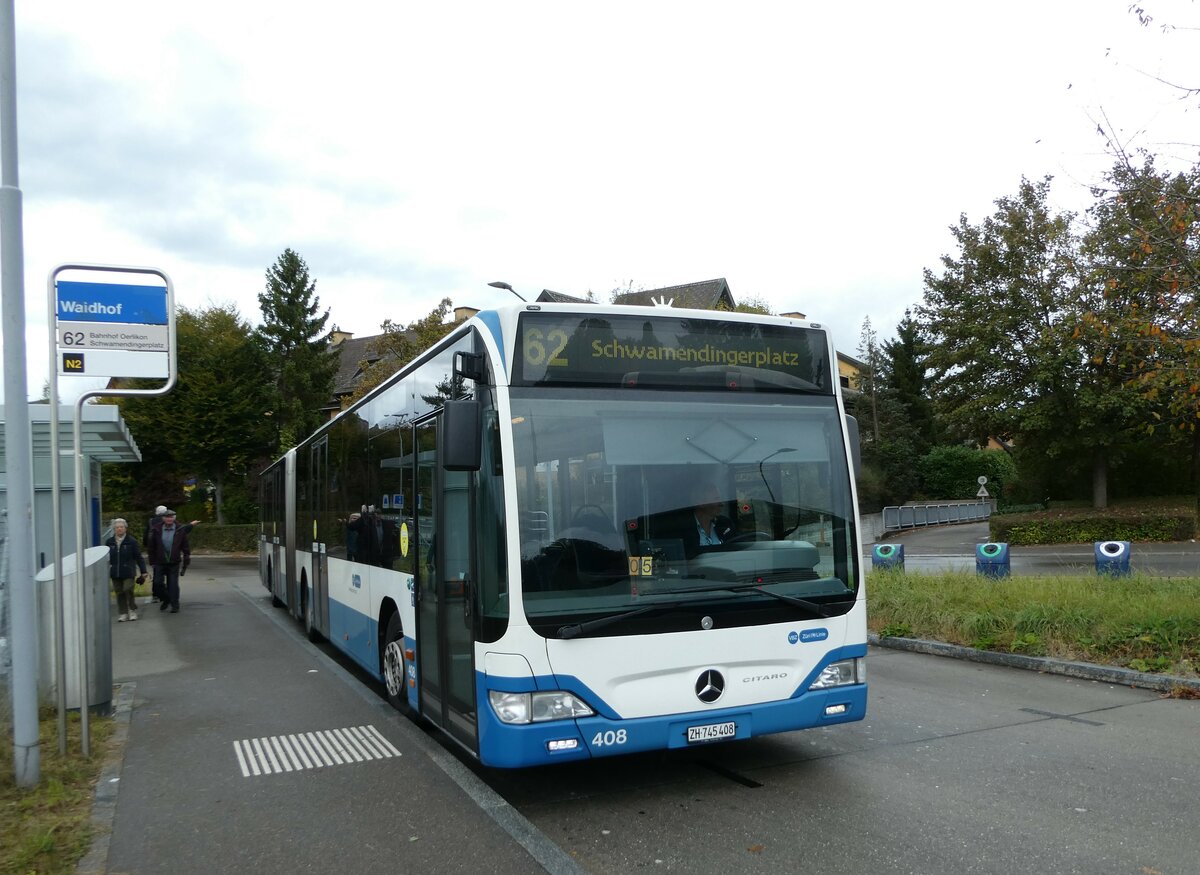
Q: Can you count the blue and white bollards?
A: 1